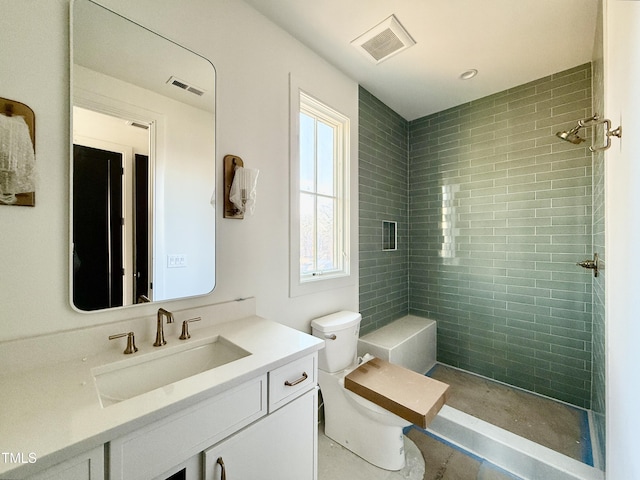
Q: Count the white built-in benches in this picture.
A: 1